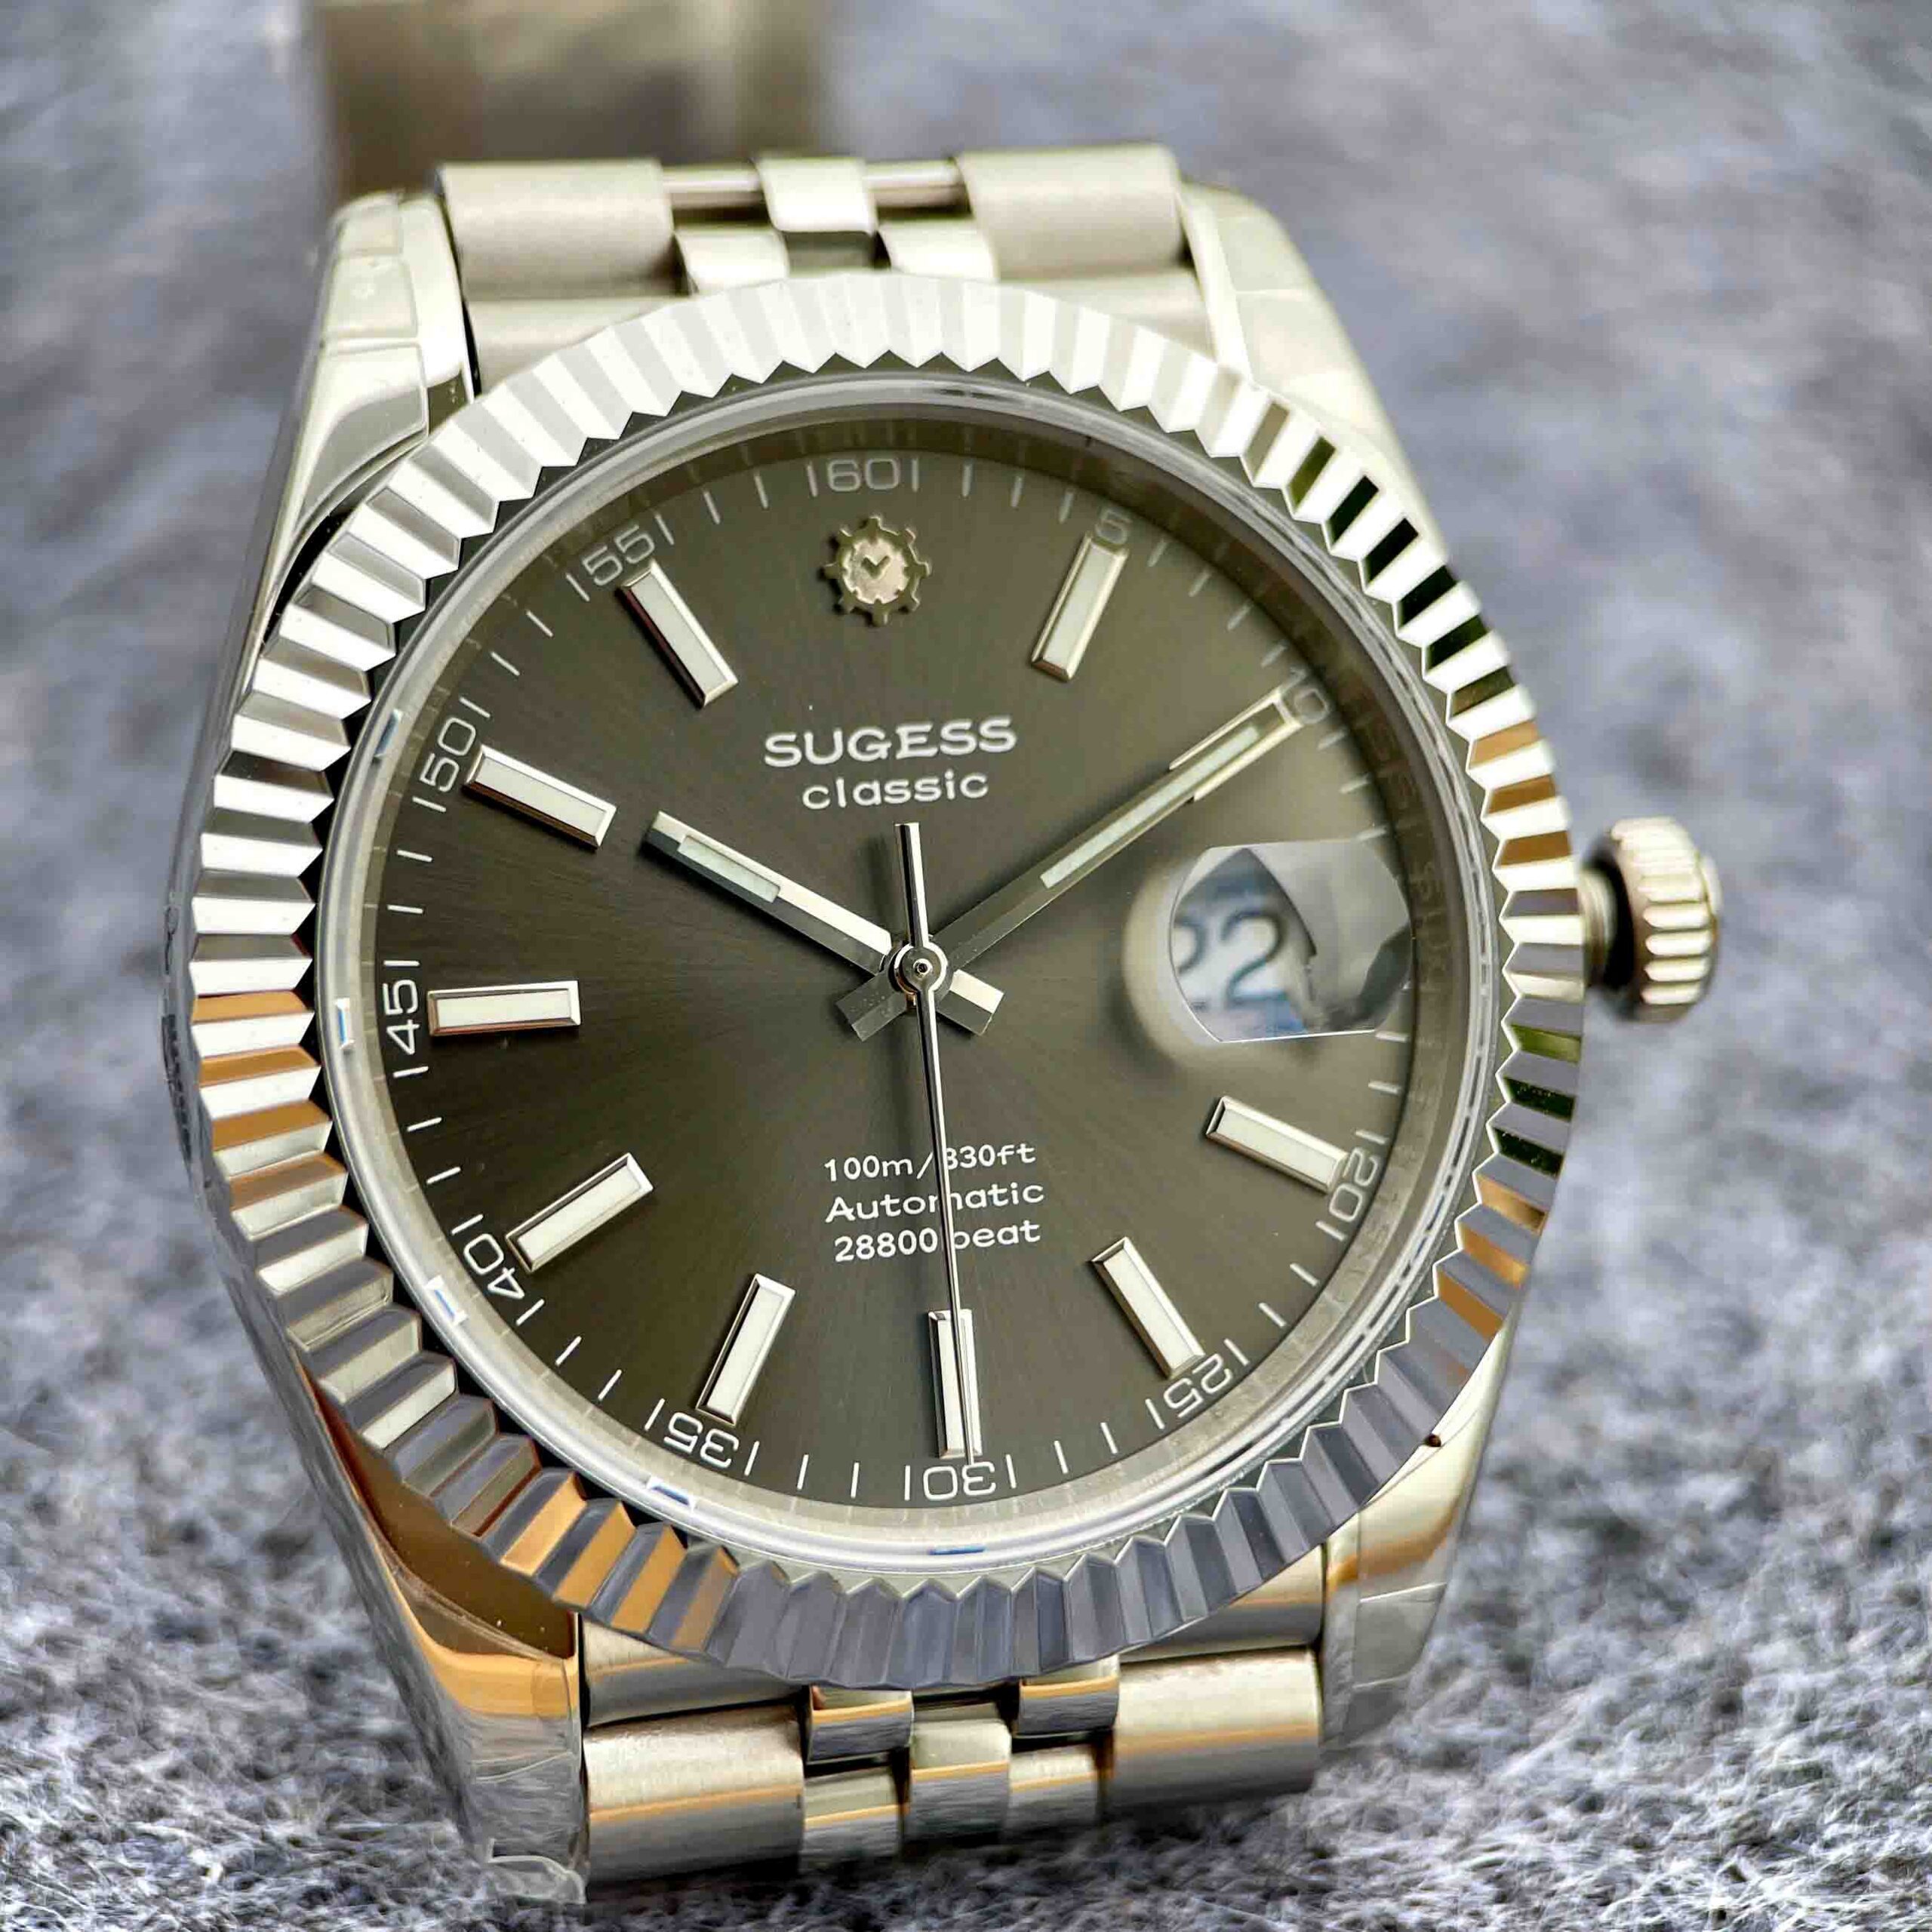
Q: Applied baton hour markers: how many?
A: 10